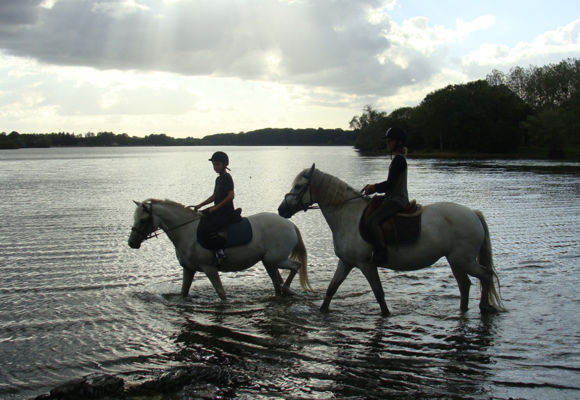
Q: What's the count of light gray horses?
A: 2